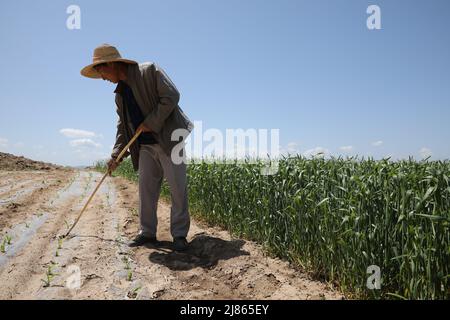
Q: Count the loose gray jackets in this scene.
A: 1